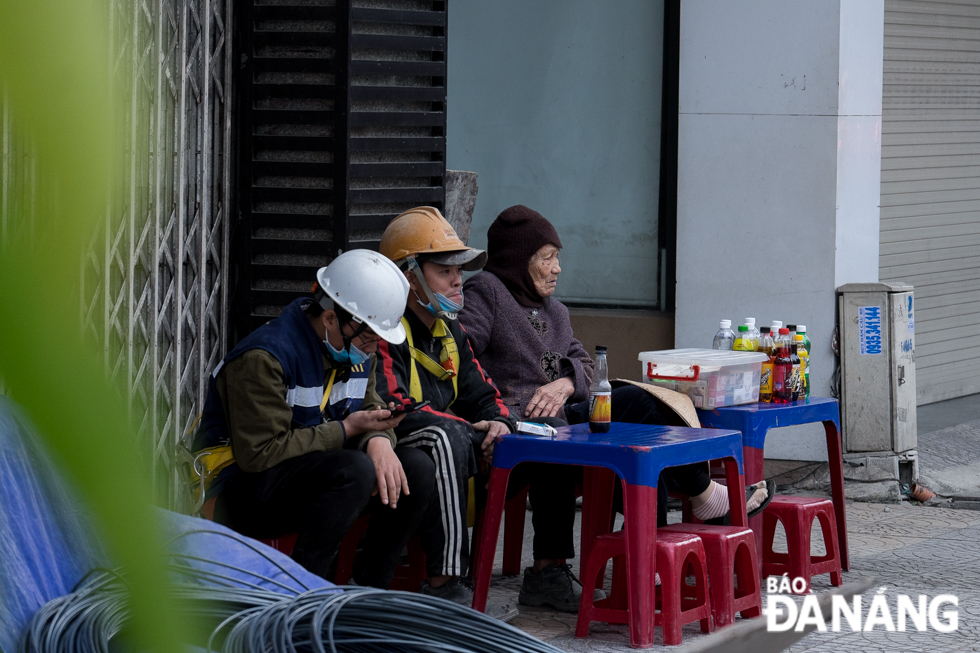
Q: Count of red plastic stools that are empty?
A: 3